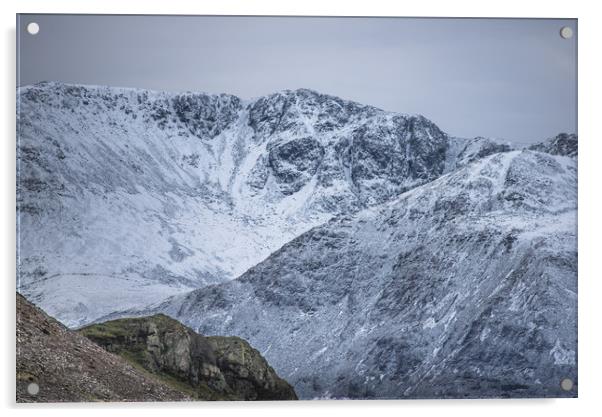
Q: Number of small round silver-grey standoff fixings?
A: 4